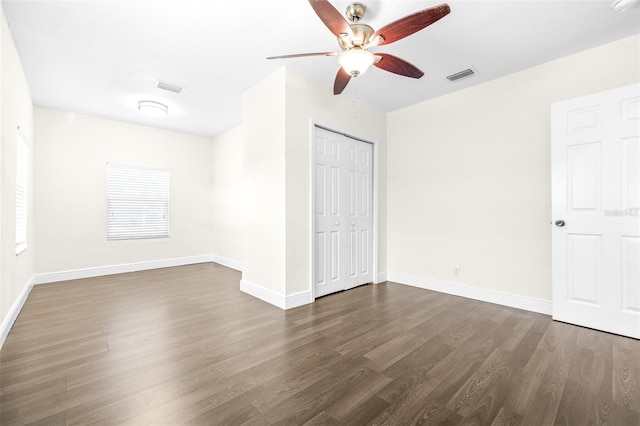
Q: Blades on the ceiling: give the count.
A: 5